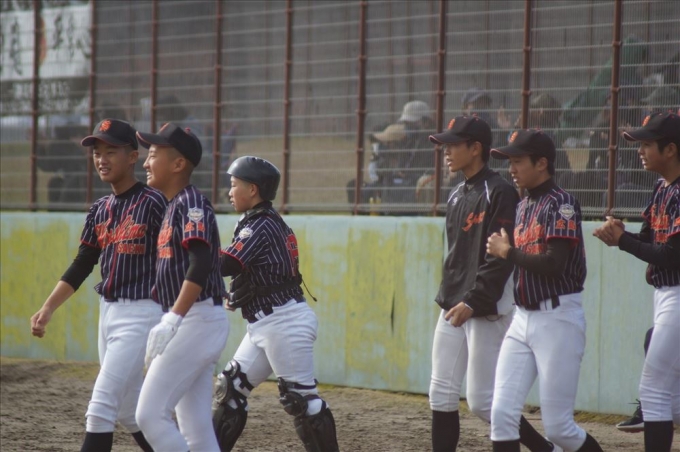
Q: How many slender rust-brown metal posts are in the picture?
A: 9